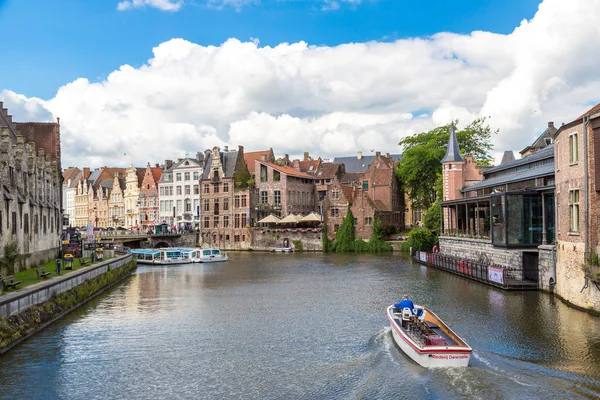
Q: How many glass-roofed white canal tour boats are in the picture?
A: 2